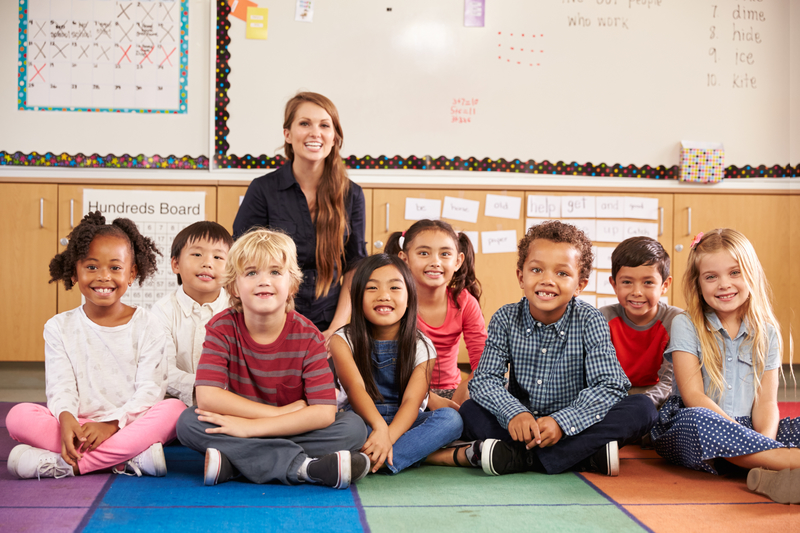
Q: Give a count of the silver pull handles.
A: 5